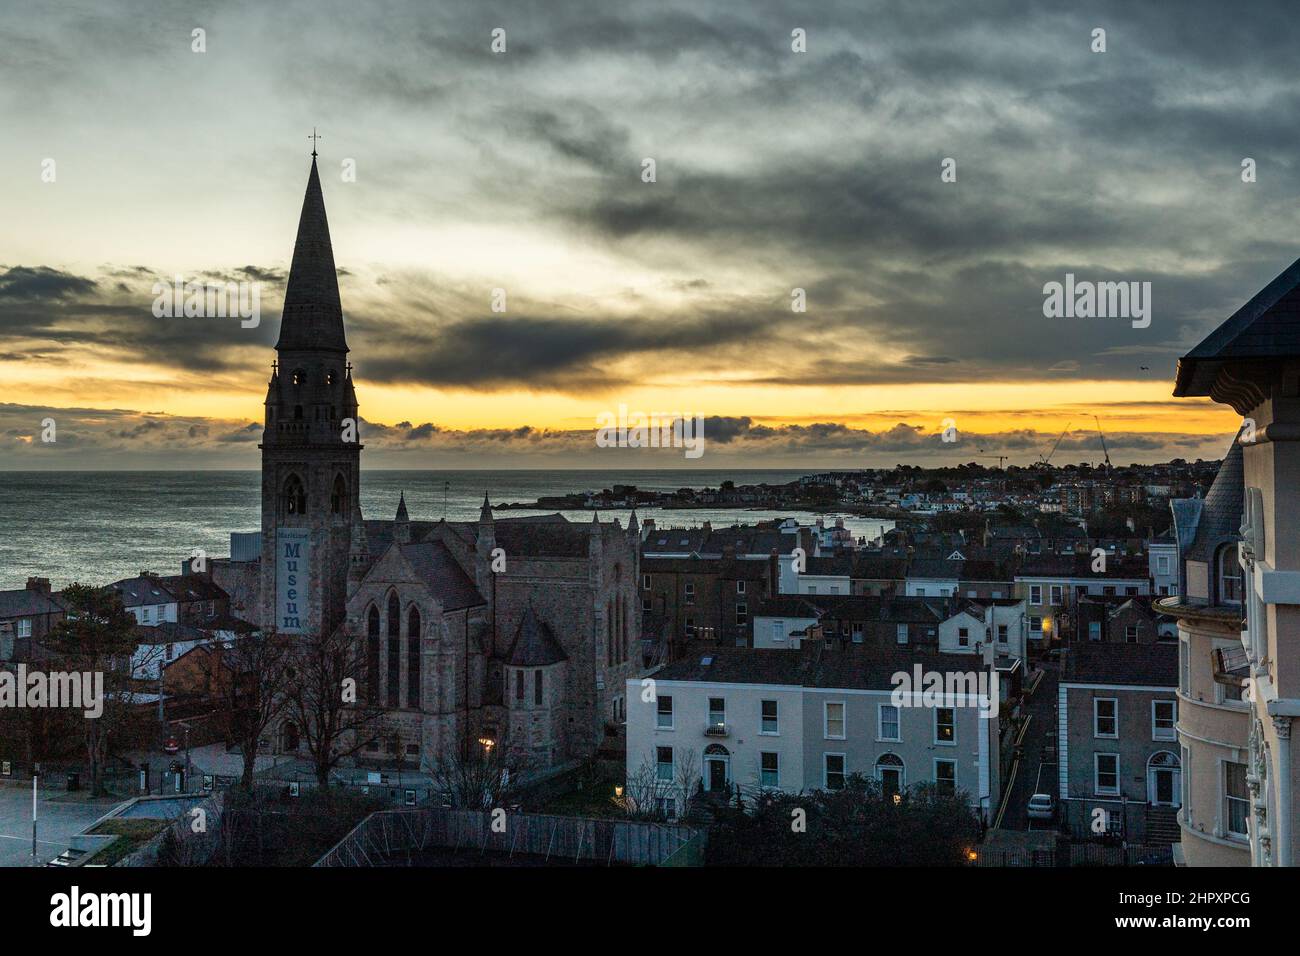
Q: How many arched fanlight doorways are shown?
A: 3